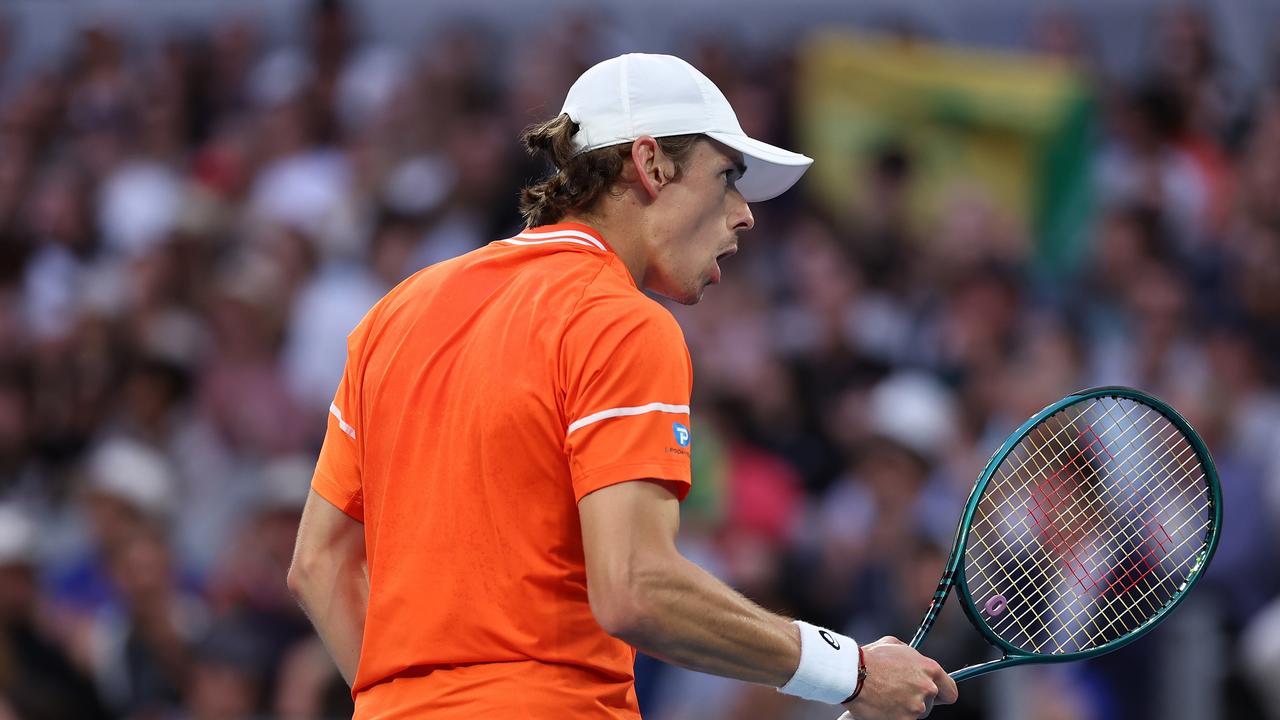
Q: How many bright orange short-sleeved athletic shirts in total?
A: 1